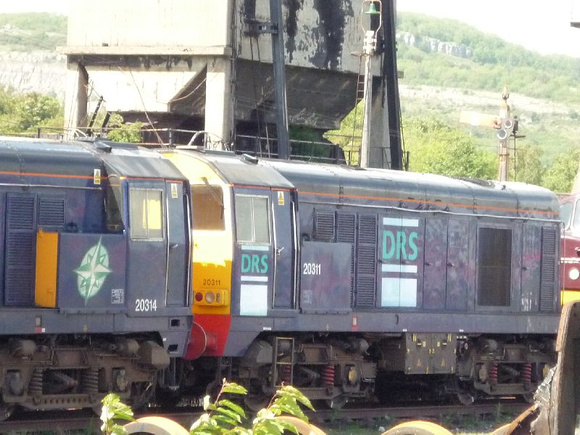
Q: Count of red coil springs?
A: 4